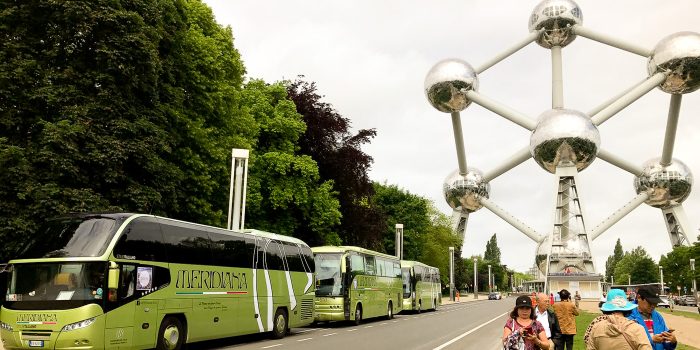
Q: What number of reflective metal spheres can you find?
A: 7